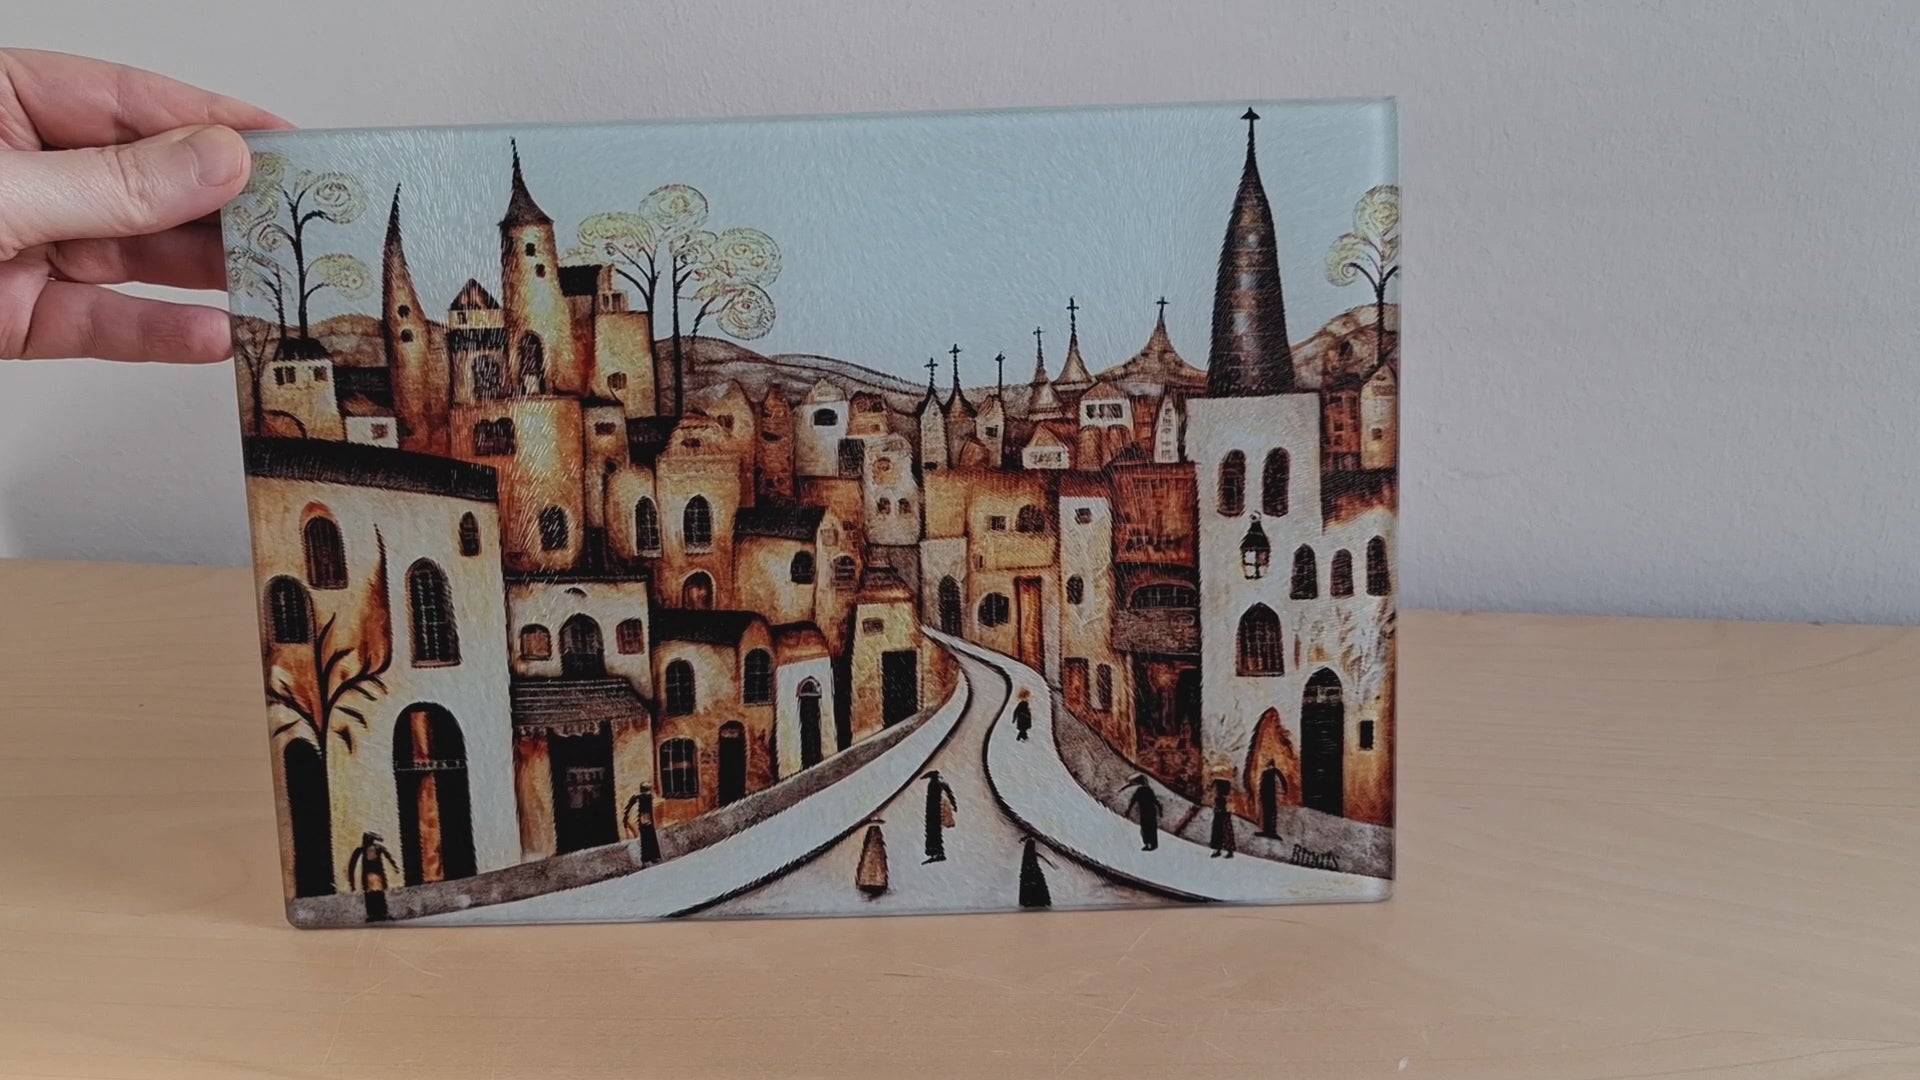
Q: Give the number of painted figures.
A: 9